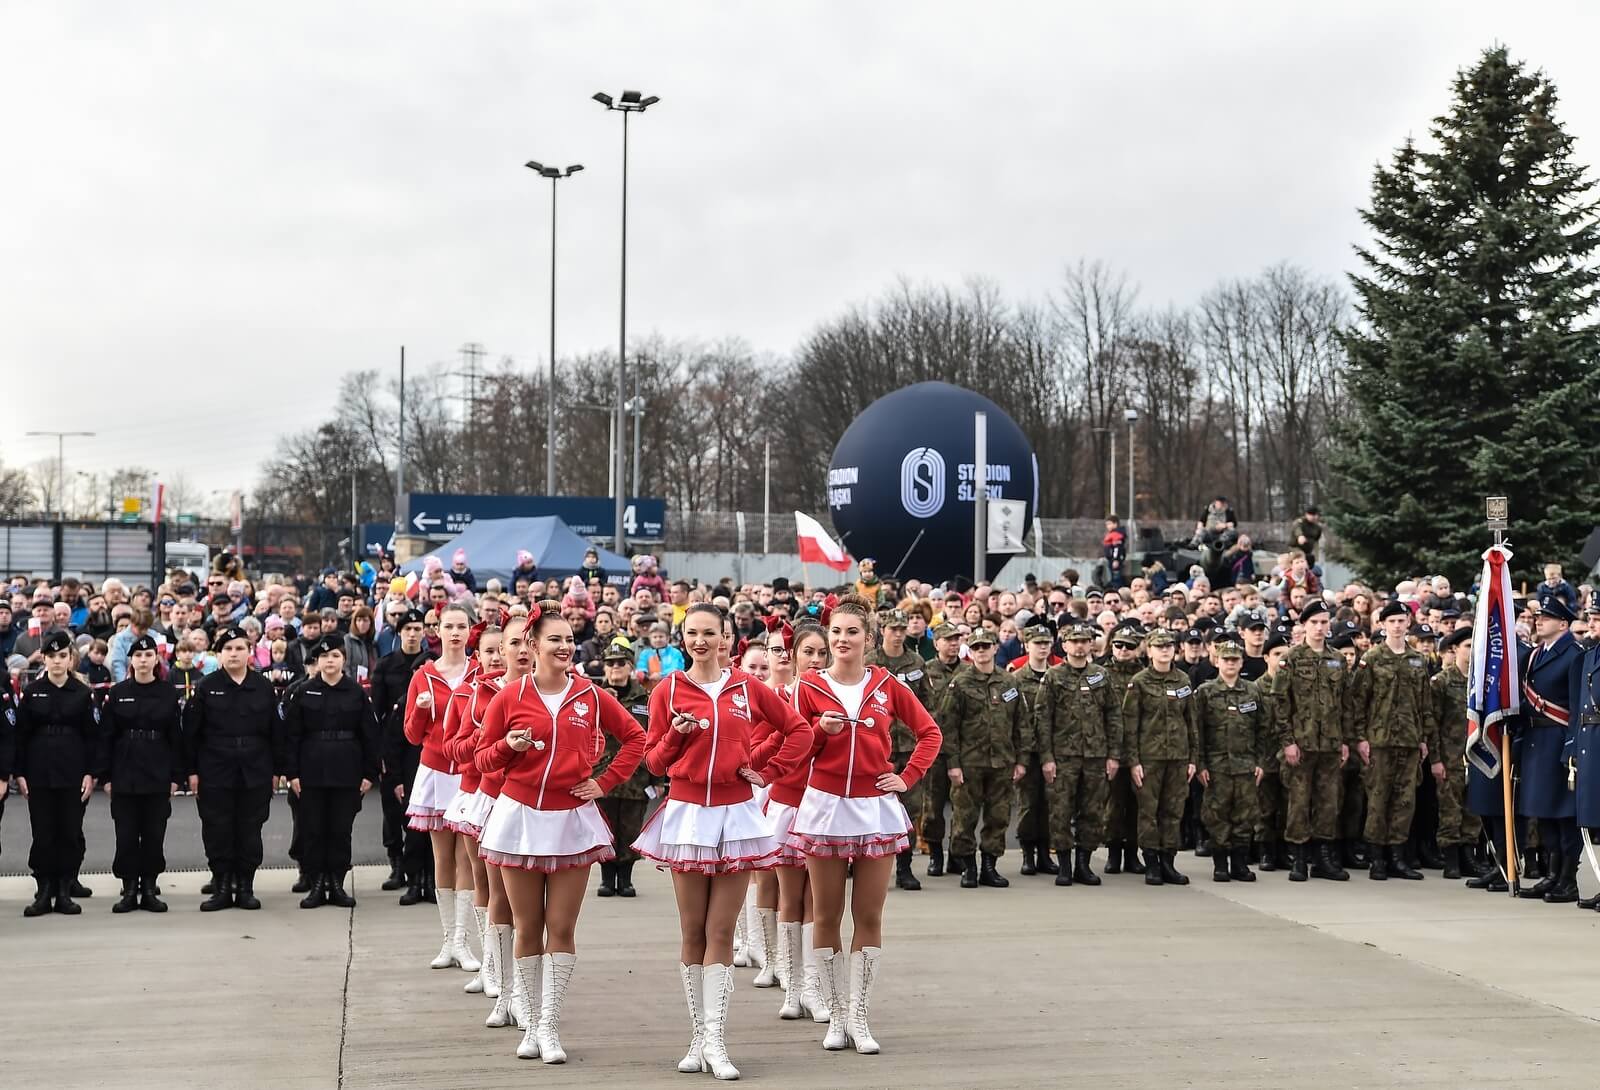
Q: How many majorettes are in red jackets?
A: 10